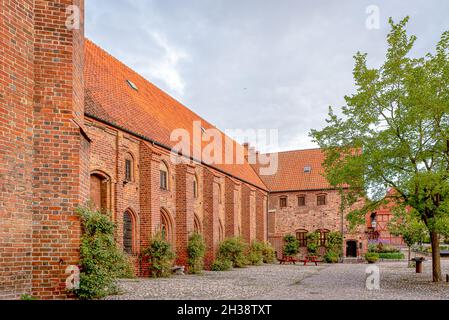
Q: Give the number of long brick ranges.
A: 2